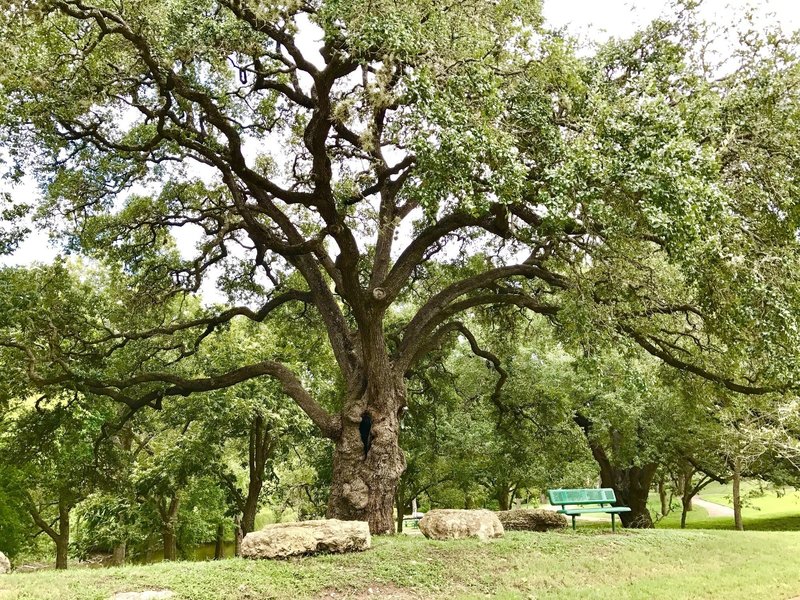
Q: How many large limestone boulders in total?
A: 3